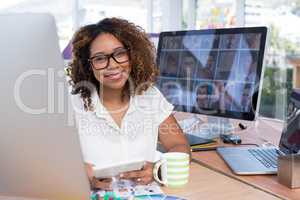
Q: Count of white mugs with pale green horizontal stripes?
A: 1